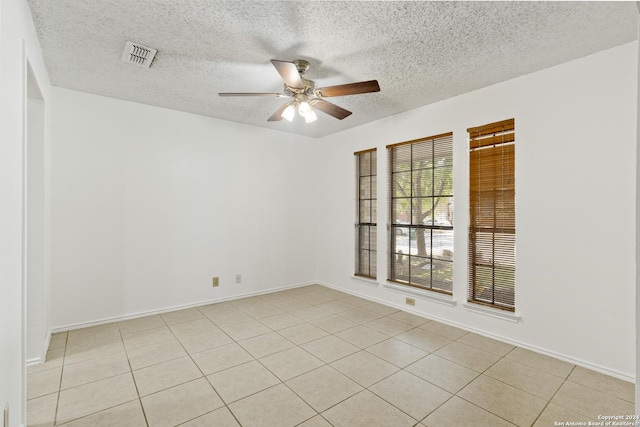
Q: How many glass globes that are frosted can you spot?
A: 3